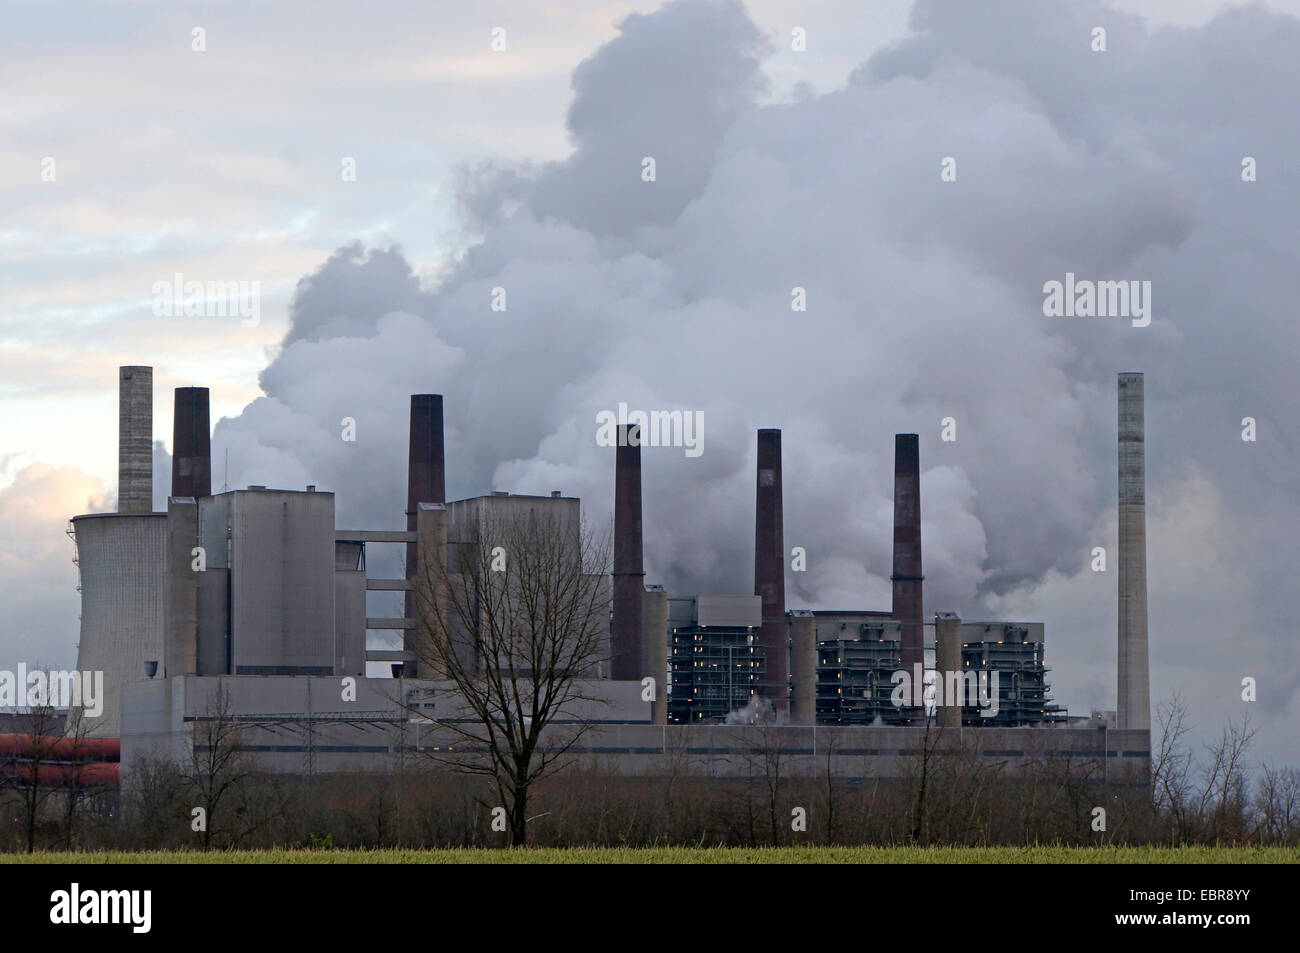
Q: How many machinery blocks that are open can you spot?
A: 3